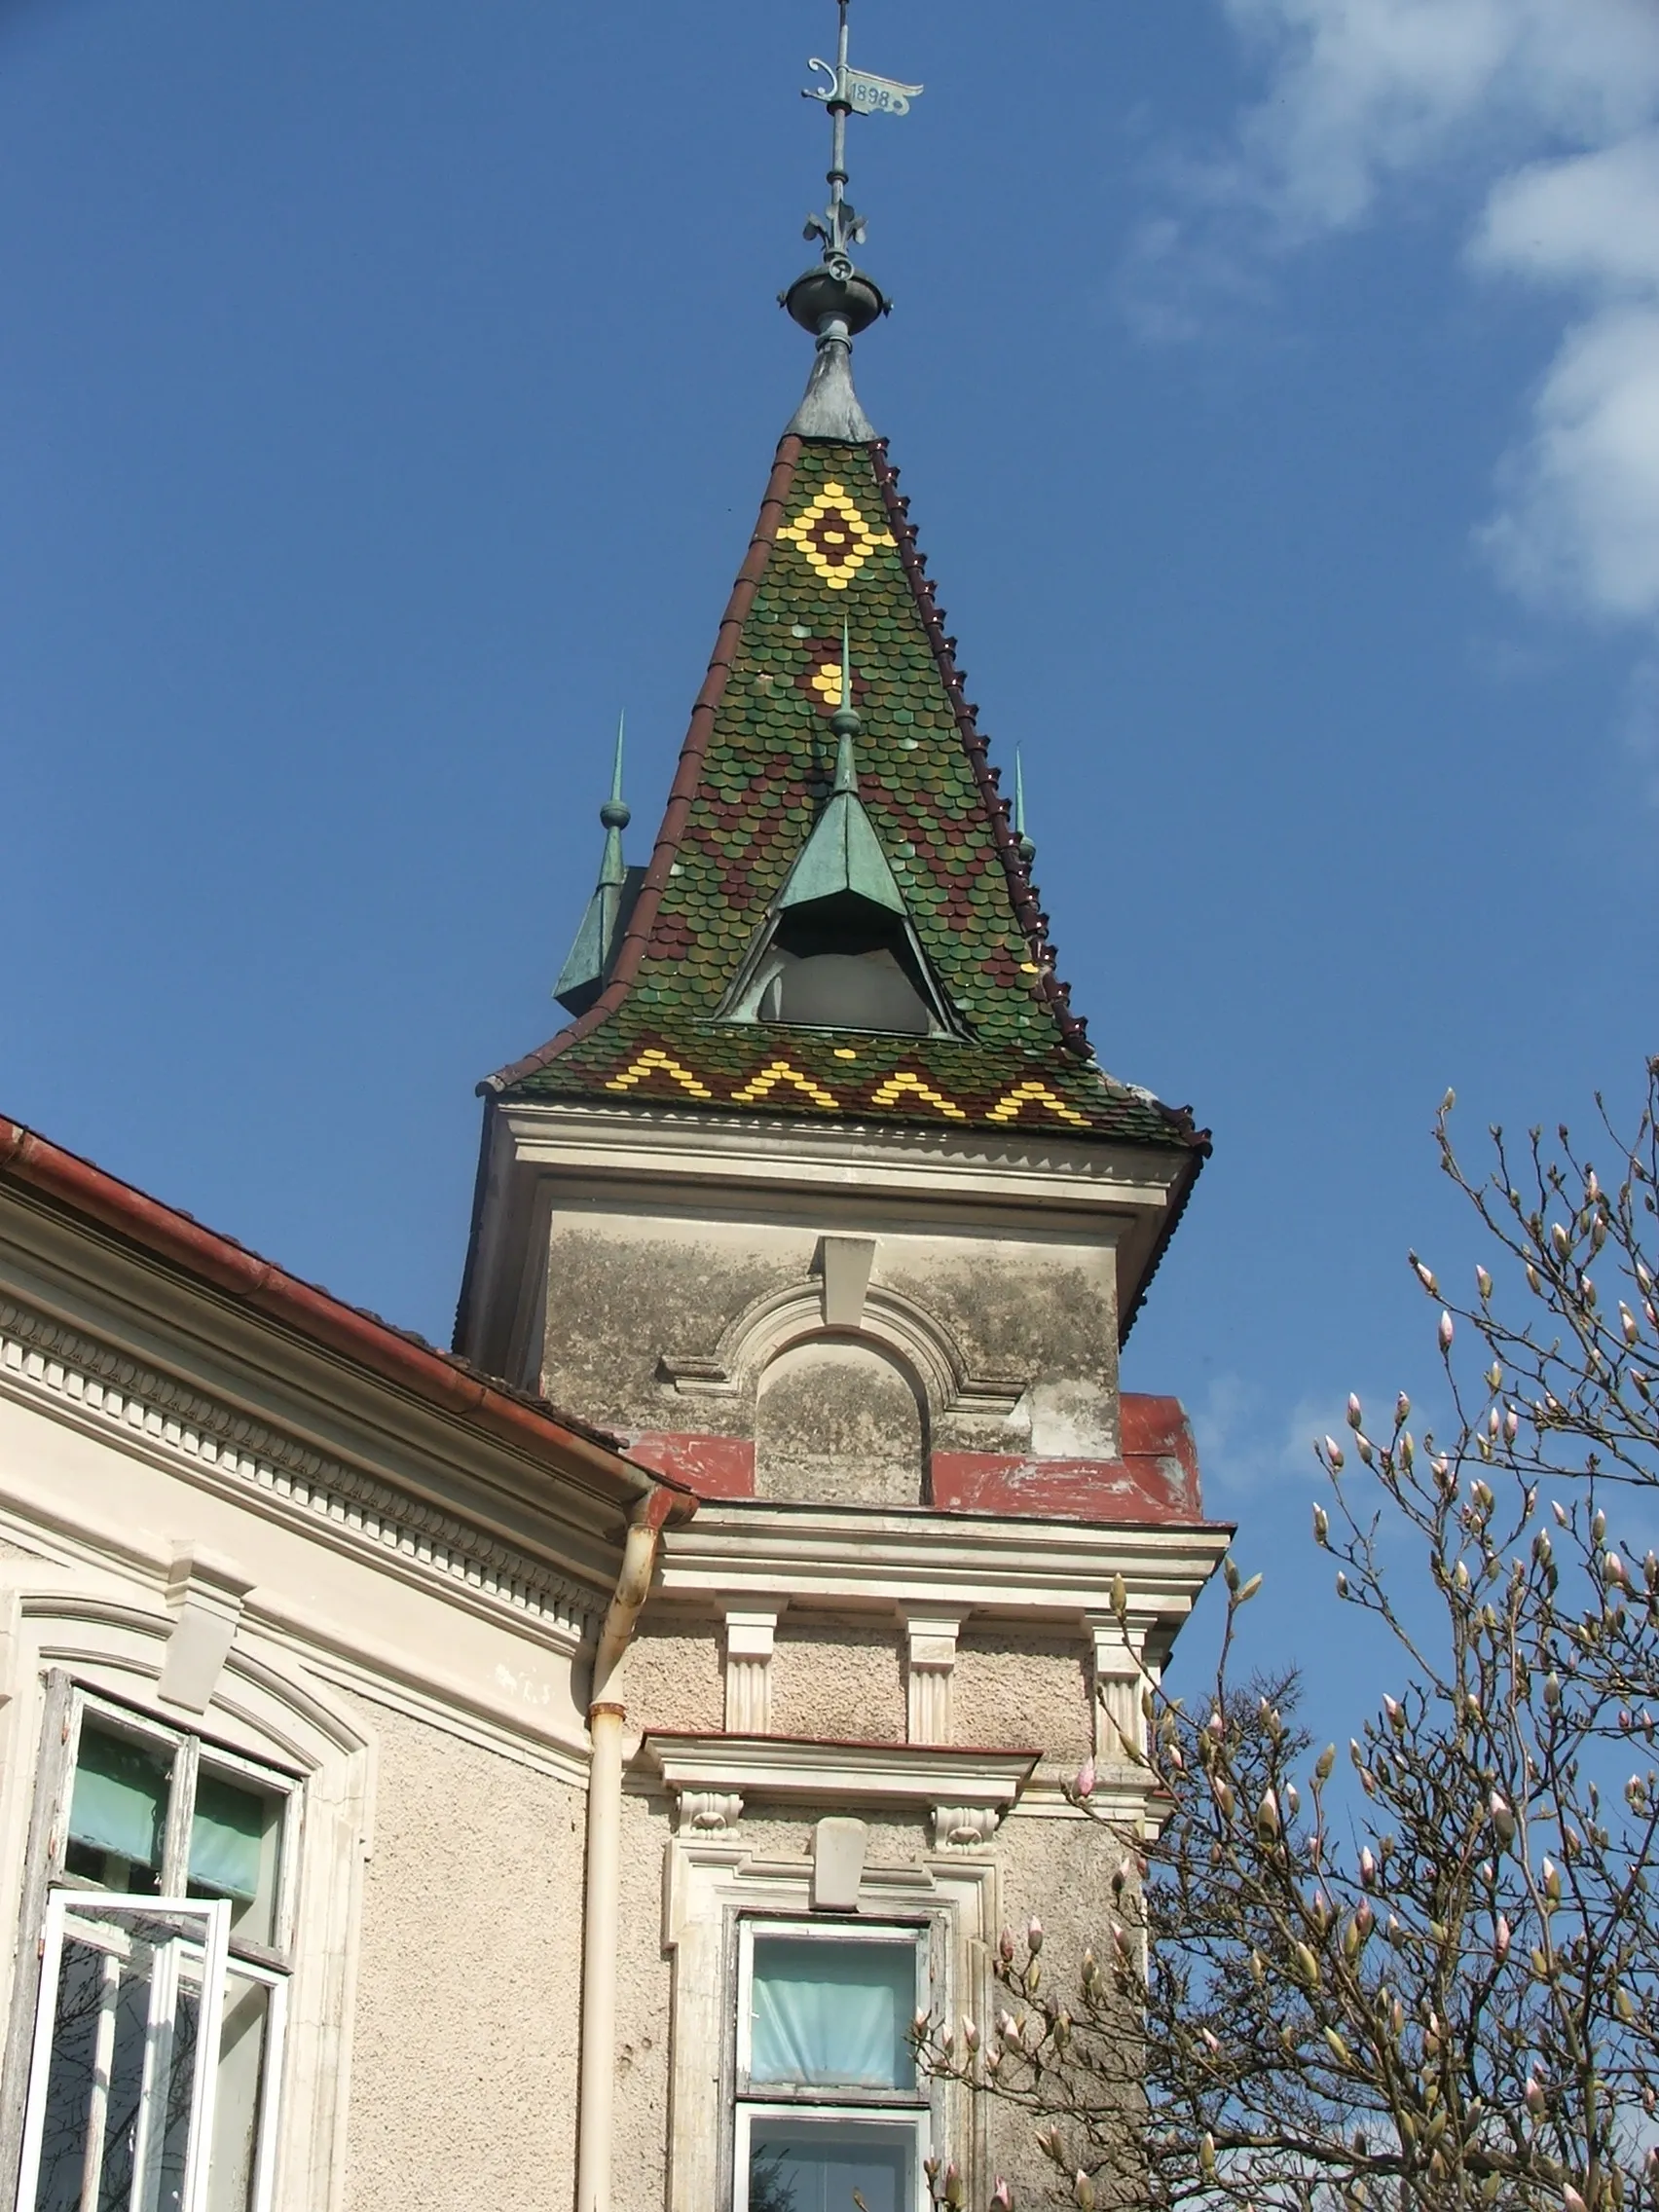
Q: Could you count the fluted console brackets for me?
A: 3